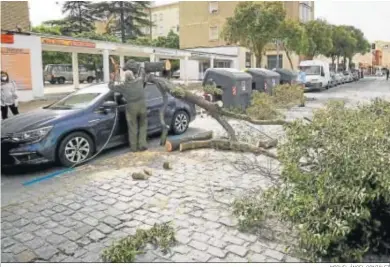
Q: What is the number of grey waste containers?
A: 3